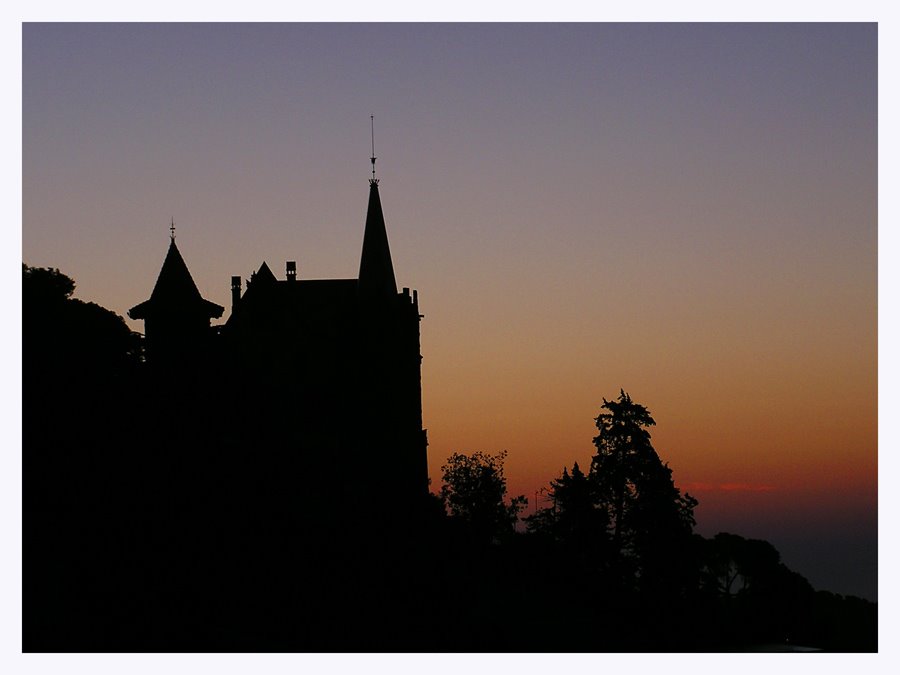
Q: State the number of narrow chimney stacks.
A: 2